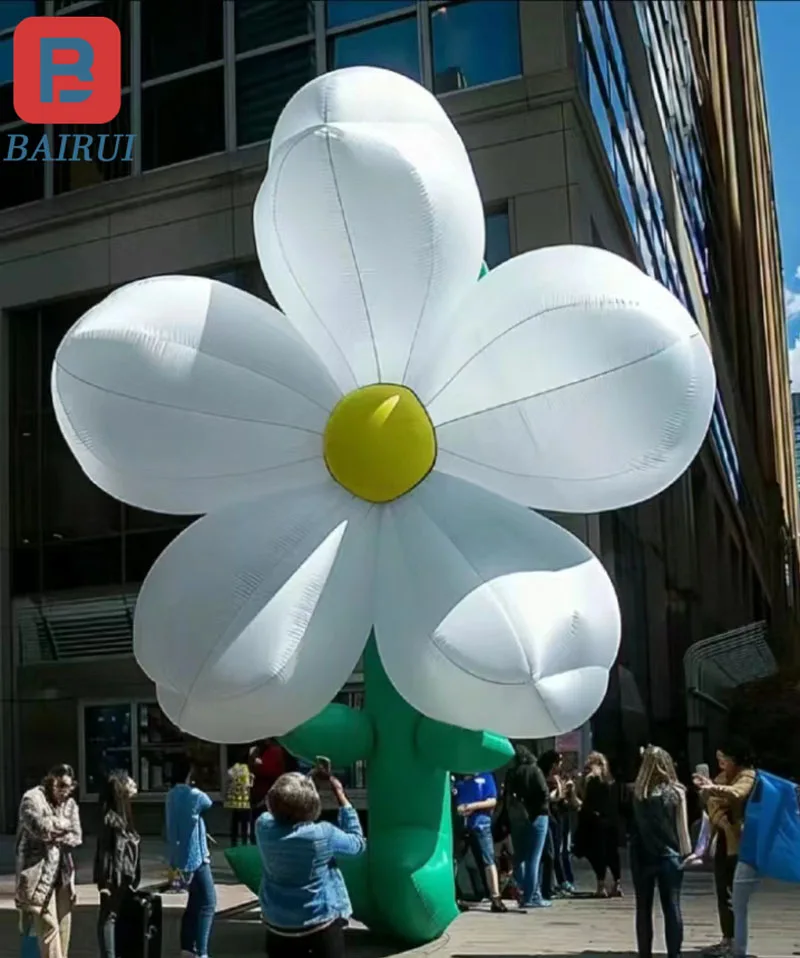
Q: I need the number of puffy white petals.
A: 5